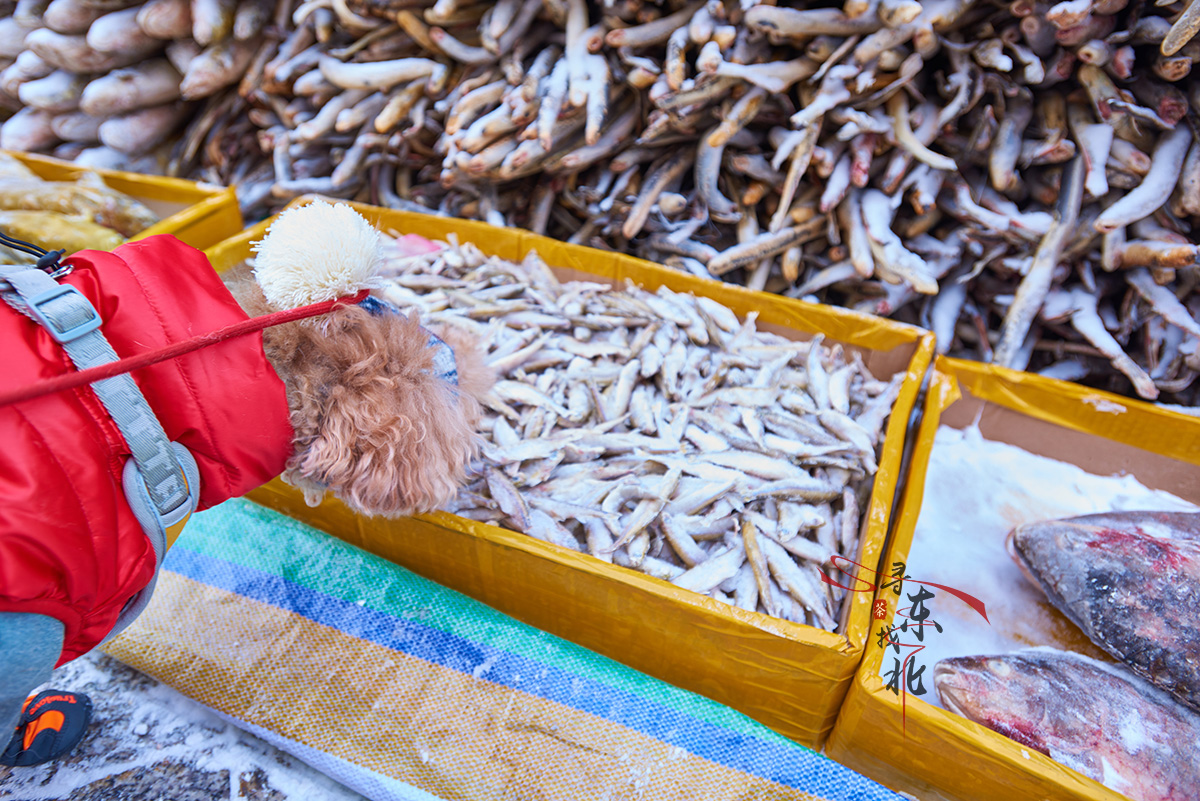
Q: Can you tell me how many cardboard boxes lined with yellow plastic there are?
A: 3